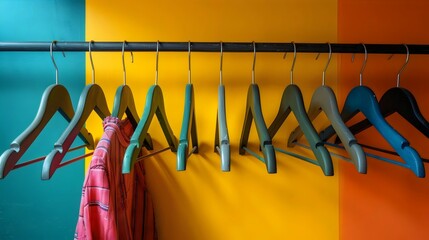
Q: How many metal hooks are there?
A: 11